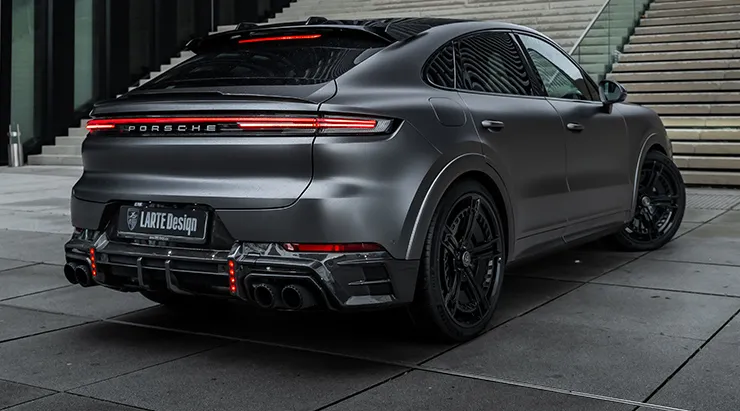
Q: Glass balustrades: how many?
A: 1